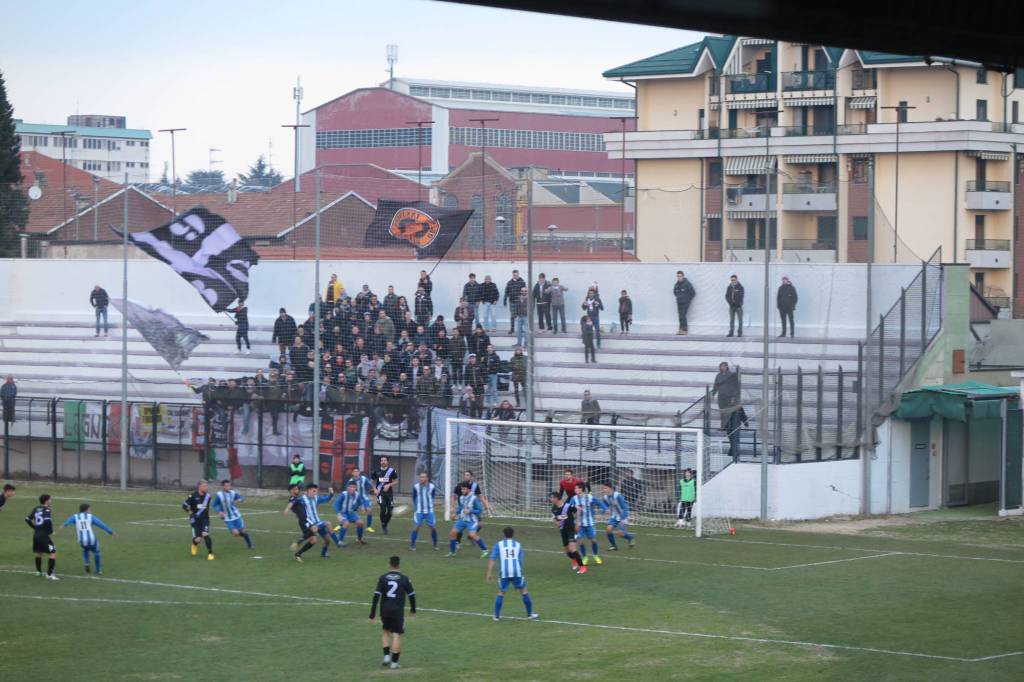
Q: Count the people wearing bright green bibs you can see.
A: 2